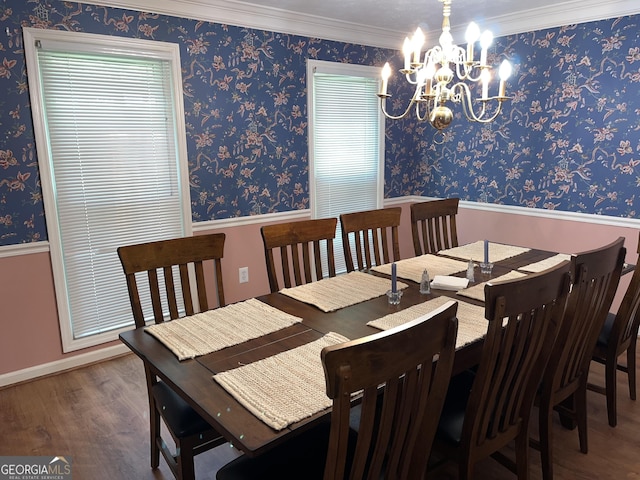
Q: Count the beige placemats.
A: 8